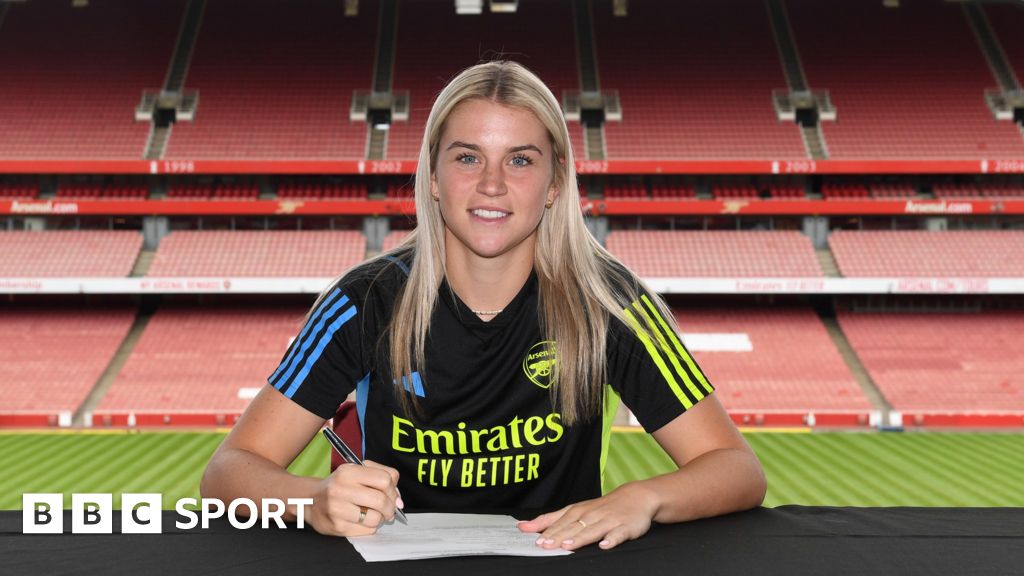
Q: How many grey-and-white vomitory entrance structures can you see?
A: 5